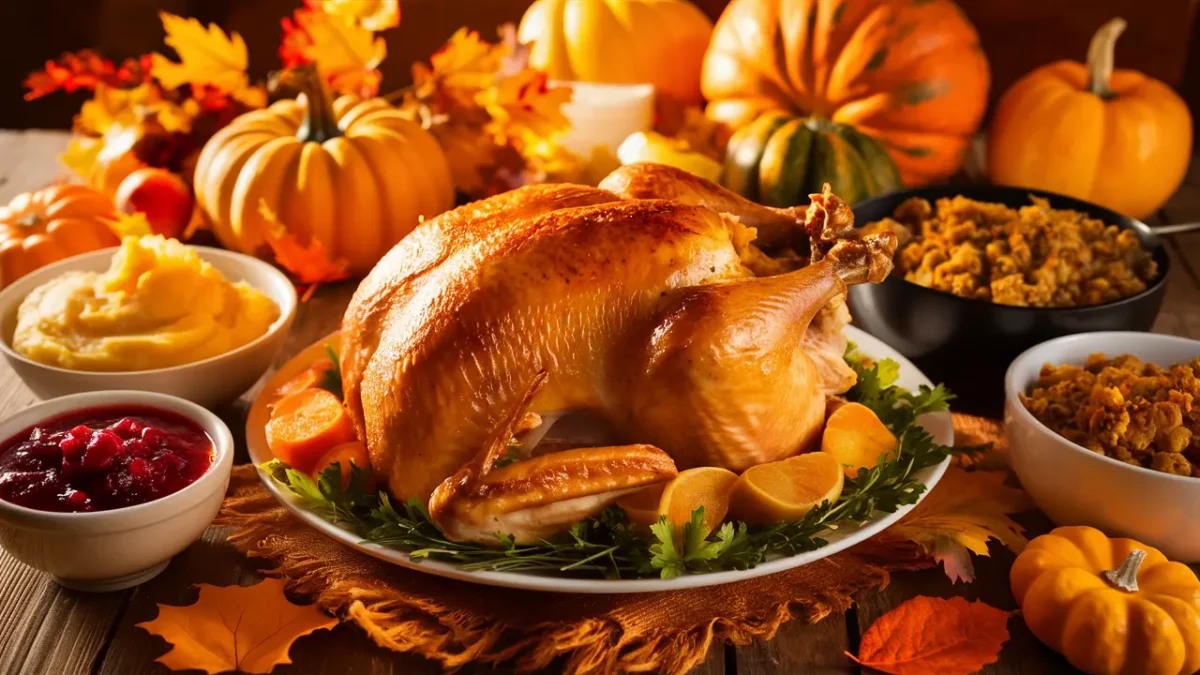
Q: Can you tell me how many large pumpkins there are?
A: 4